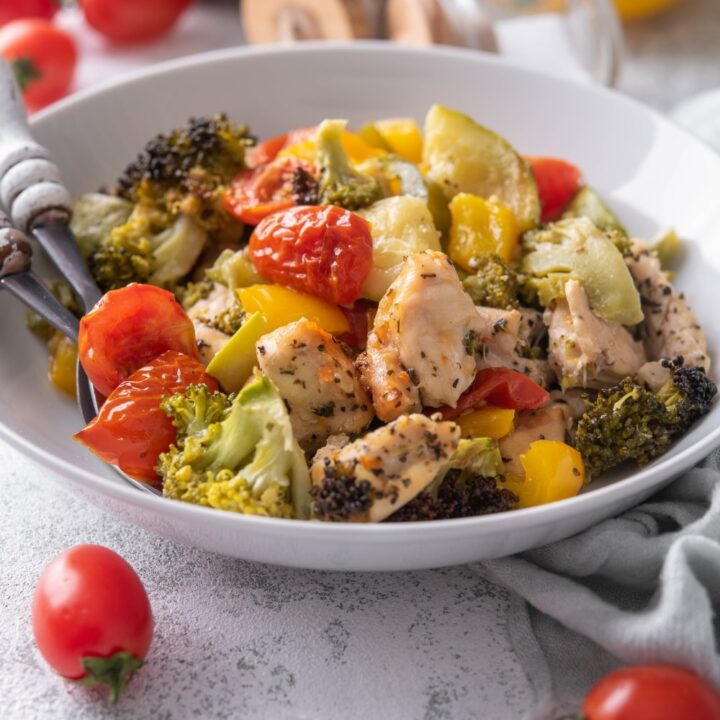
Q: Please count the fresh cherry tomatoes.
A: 5